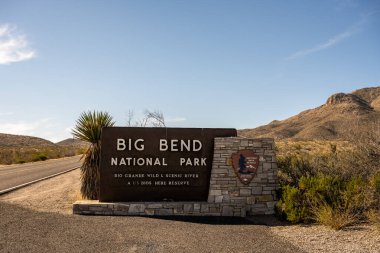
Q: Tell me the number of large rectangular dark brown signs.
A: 1